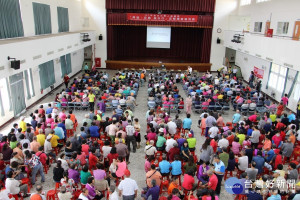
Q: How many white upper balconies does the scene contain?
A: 2